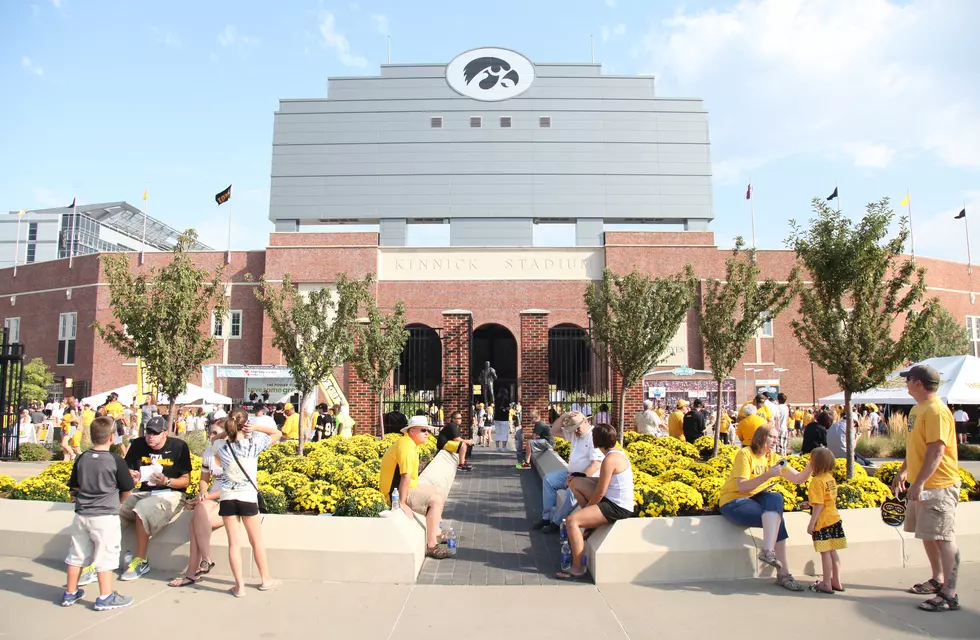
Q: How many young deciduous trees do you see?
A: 6